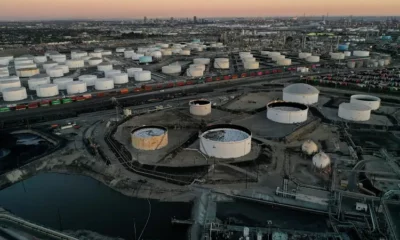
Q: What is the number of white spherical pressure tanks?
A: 2